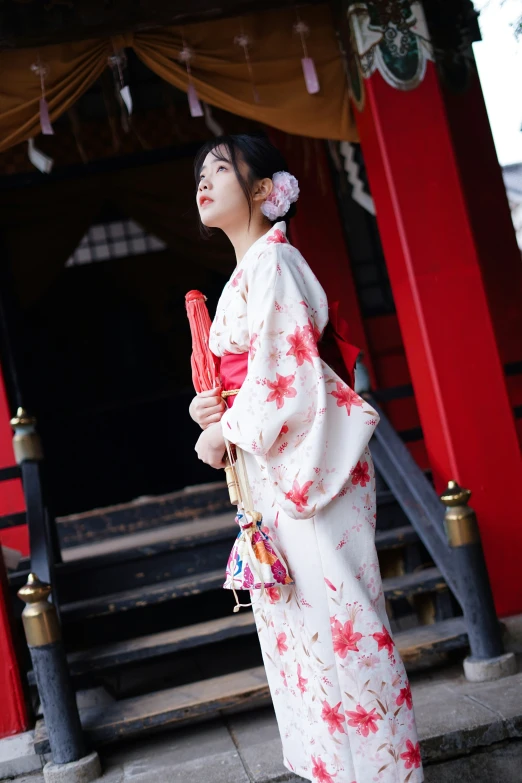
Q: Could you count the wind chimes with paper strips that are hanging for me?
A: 5